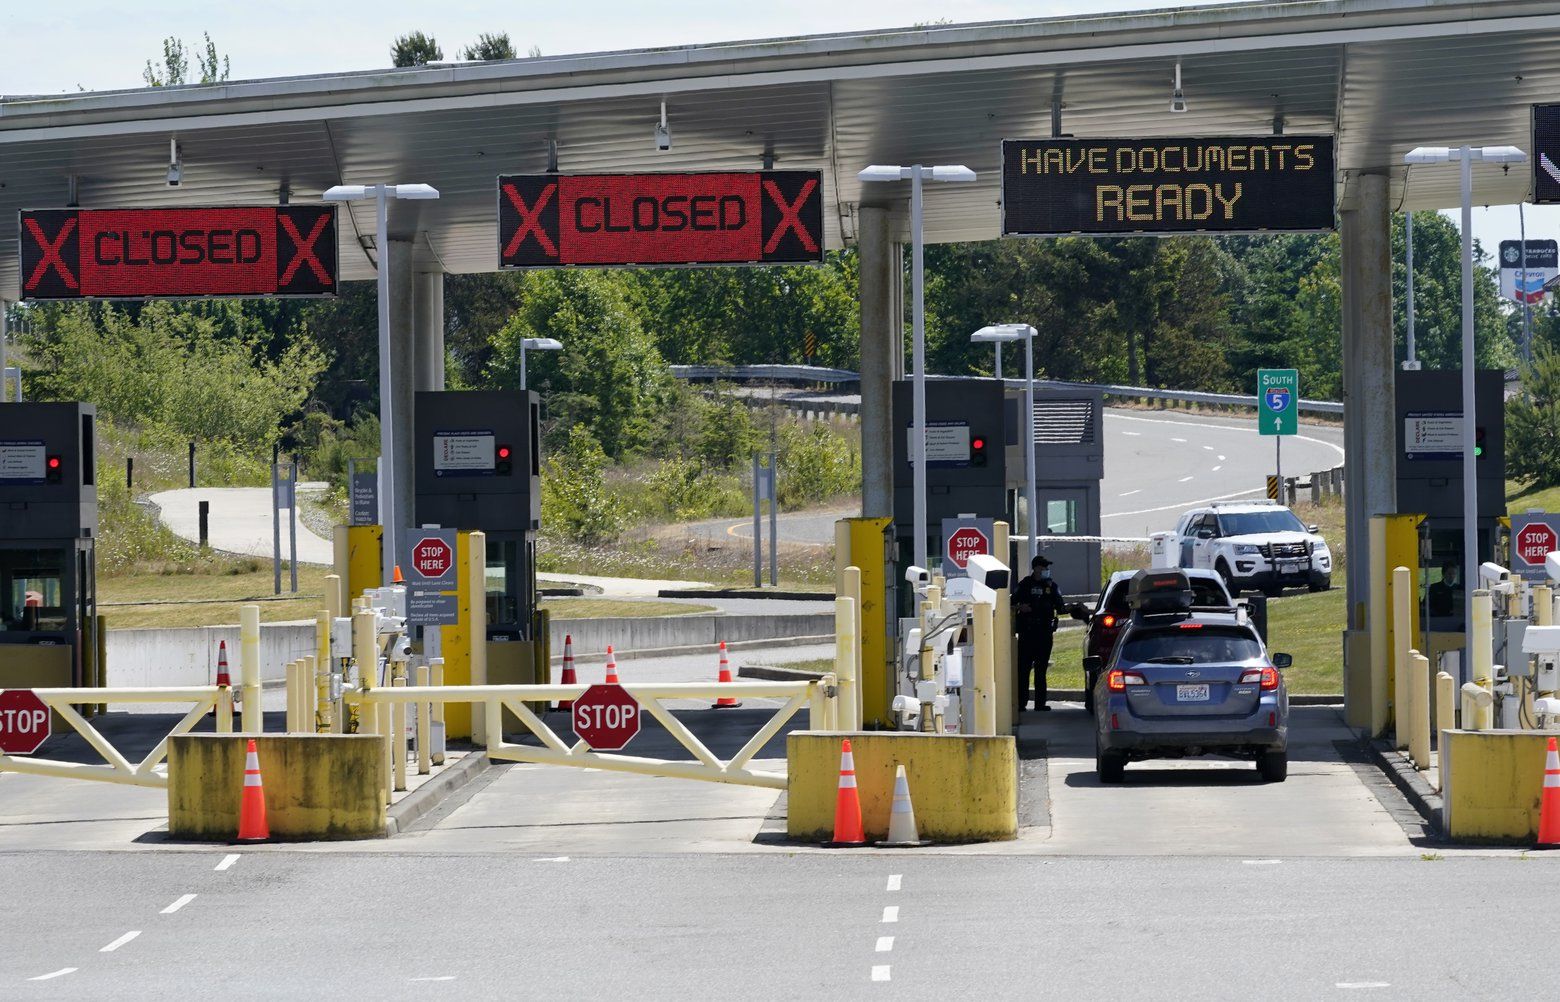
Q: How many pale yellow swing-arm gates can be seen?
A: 2